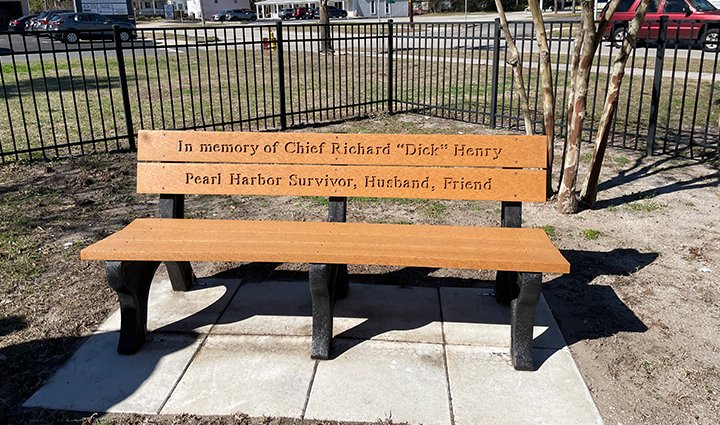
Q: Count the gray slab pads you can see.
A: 8